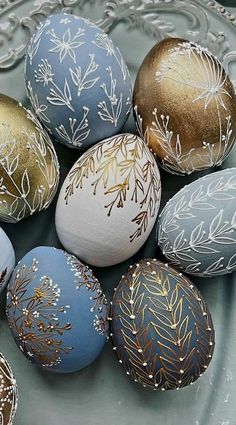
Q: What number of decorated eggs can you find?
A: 9